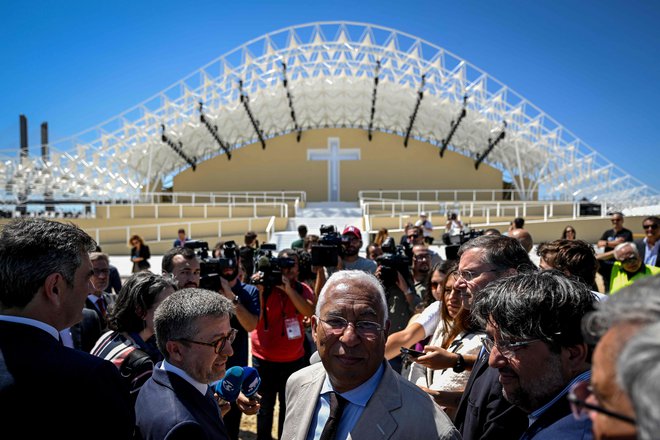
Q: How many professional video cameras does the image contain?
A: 5